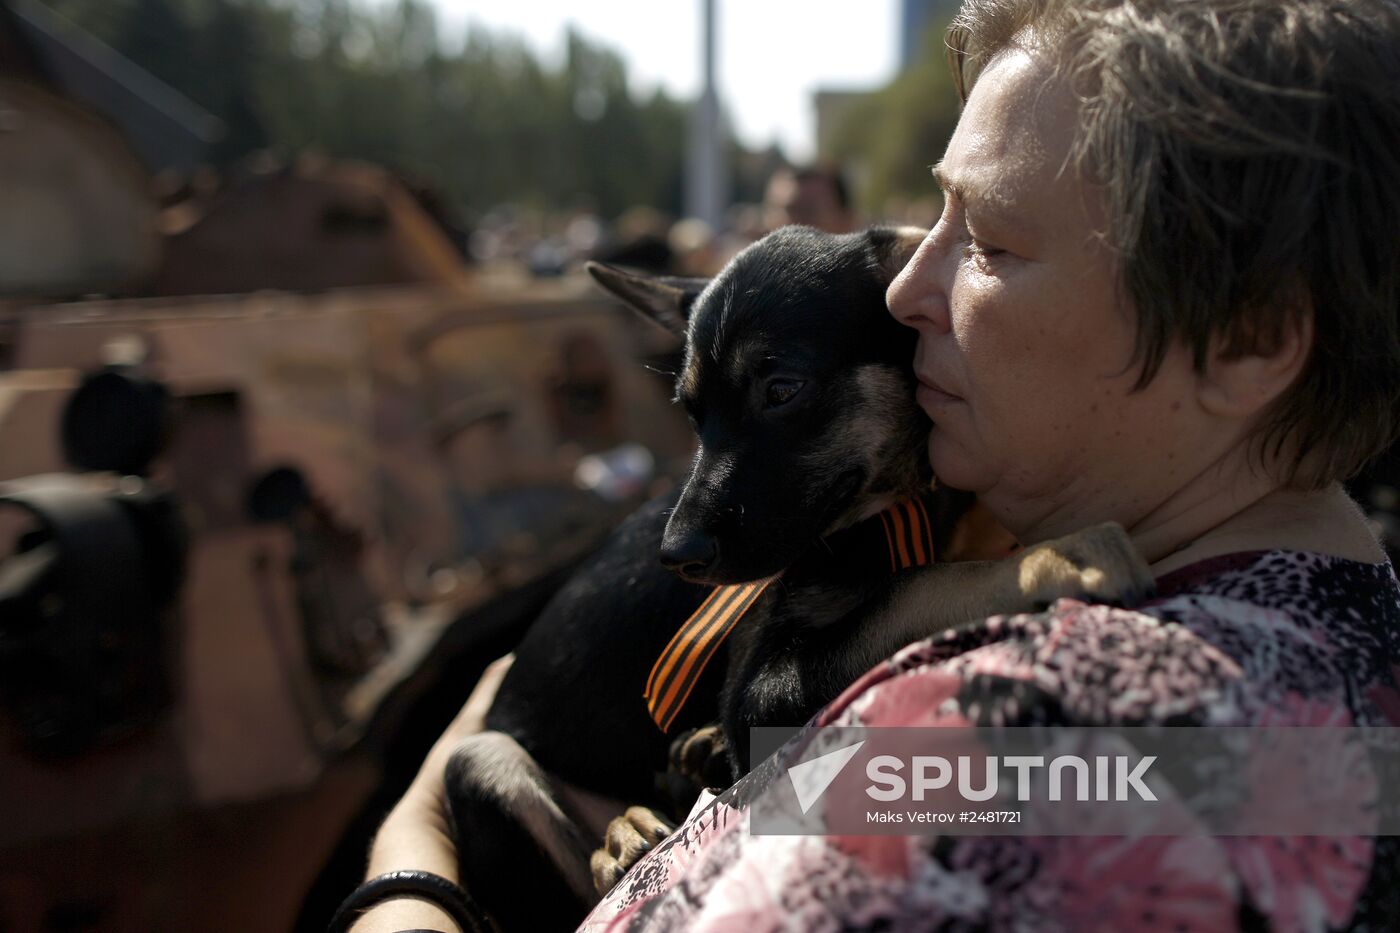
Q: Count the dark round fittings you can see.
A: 2